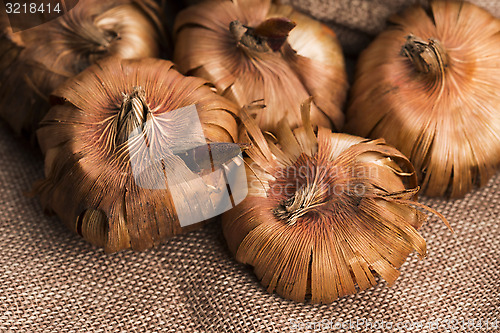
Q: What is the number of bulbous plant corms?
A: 5